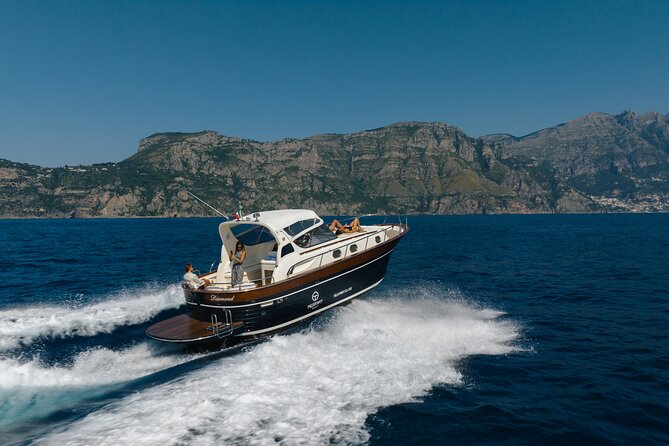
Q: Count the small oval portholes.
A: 3